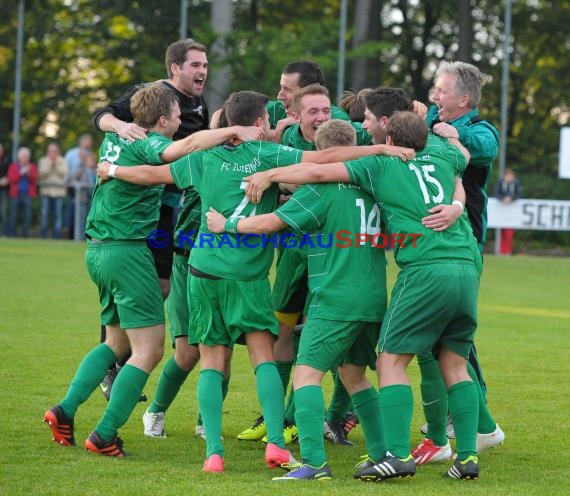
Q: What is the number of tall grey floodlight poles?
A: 4